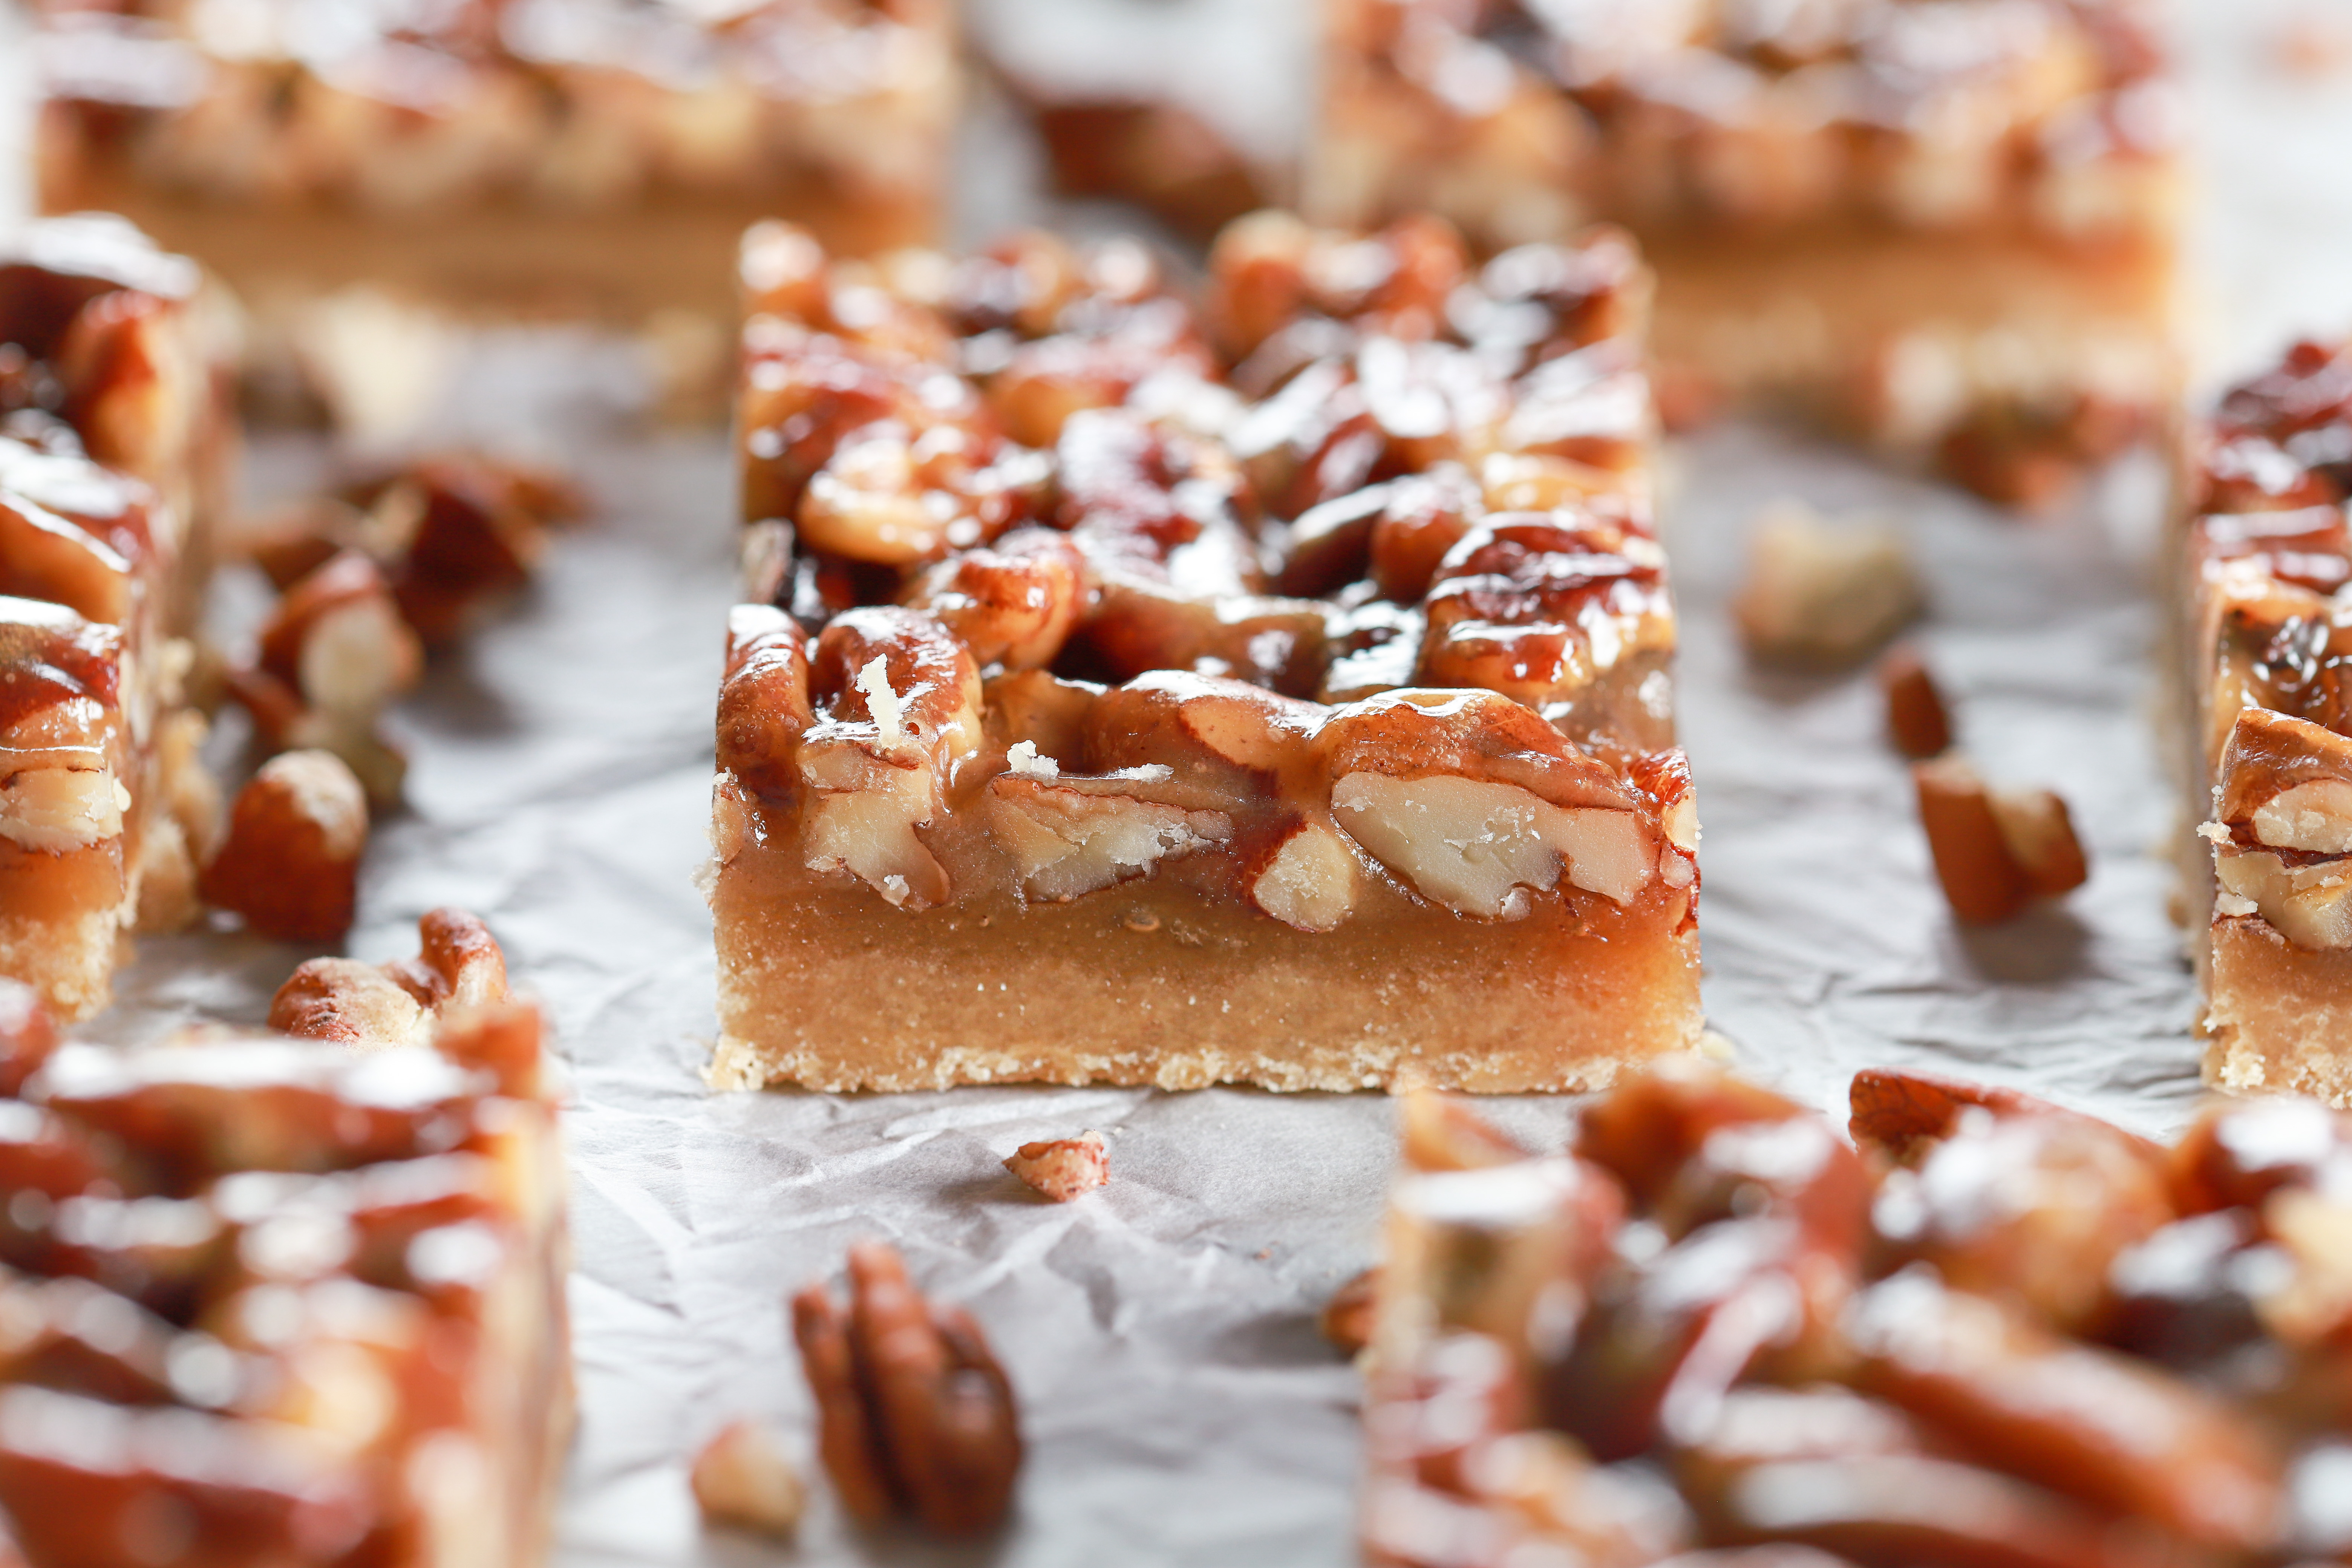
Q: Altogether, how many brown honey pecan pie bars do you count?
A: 7